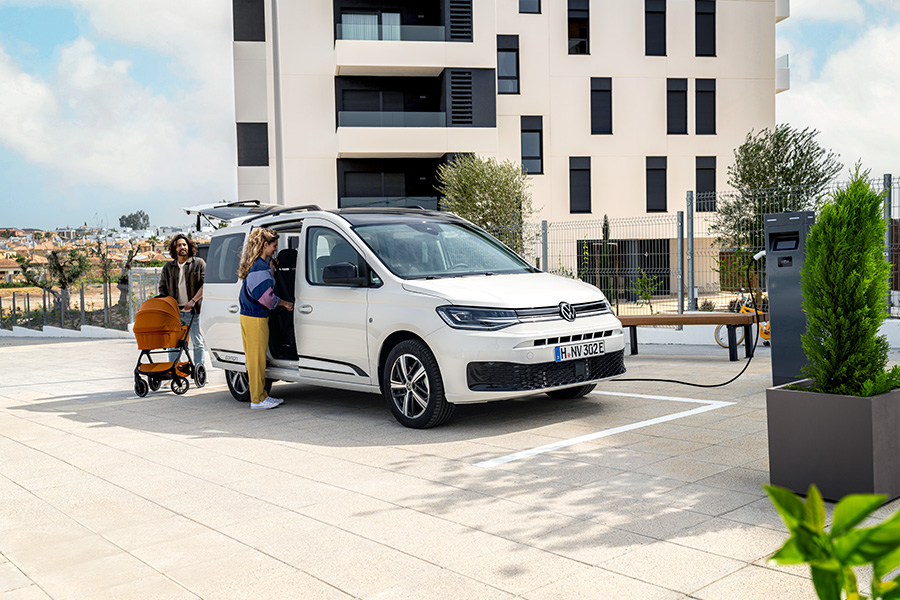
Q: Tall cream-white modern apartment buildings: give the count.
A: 1